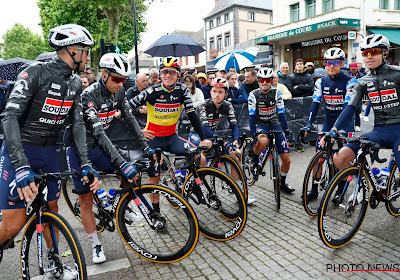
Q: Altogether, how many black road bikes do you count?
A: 7